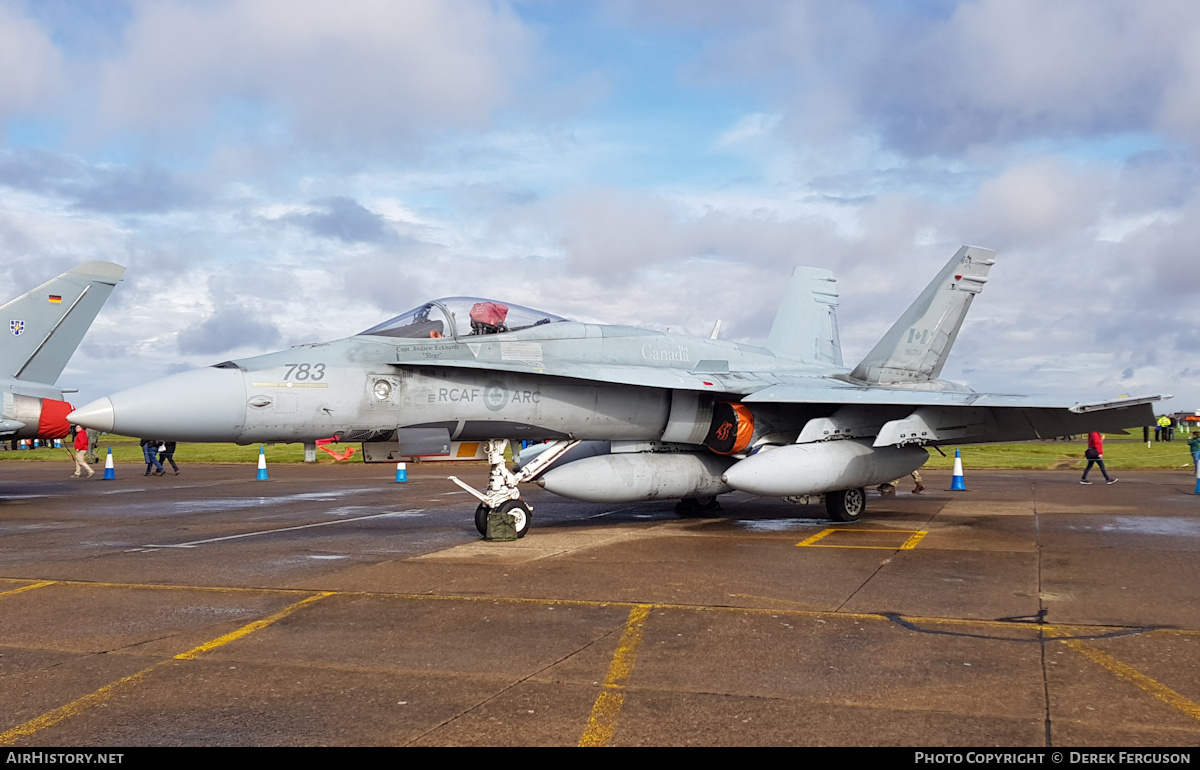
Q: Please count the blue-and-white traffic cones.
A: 5